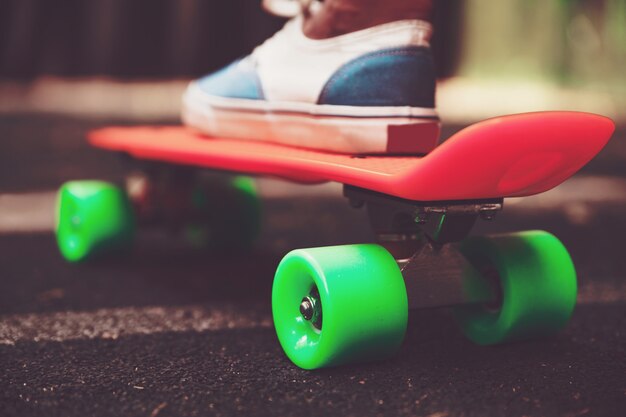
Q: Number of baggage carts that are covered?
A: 0